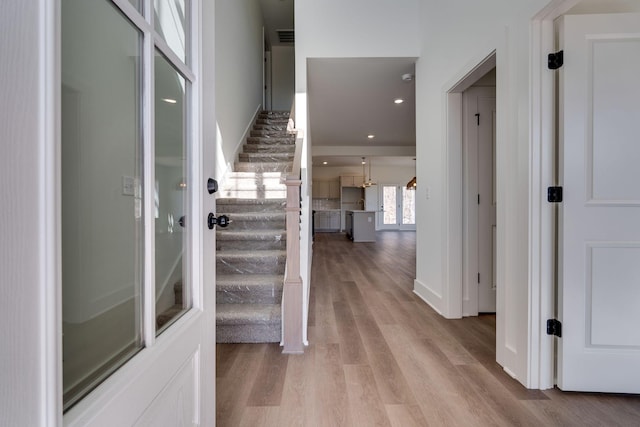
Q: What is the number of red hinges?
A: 0